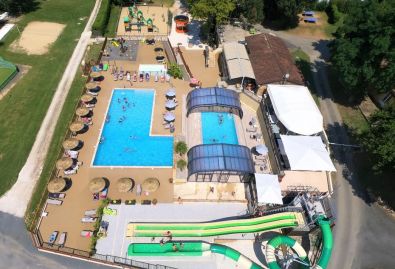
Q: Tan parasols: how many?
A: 11